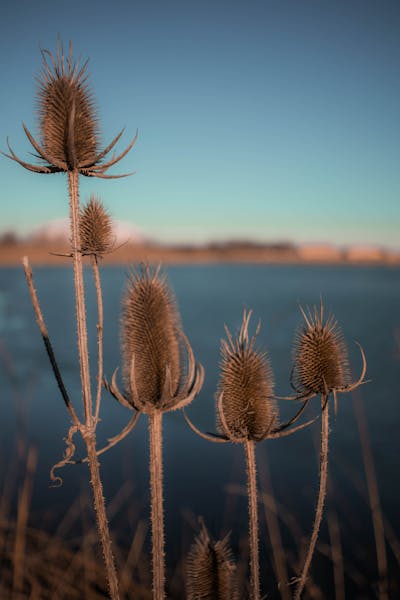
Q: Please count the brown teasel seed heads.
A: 6